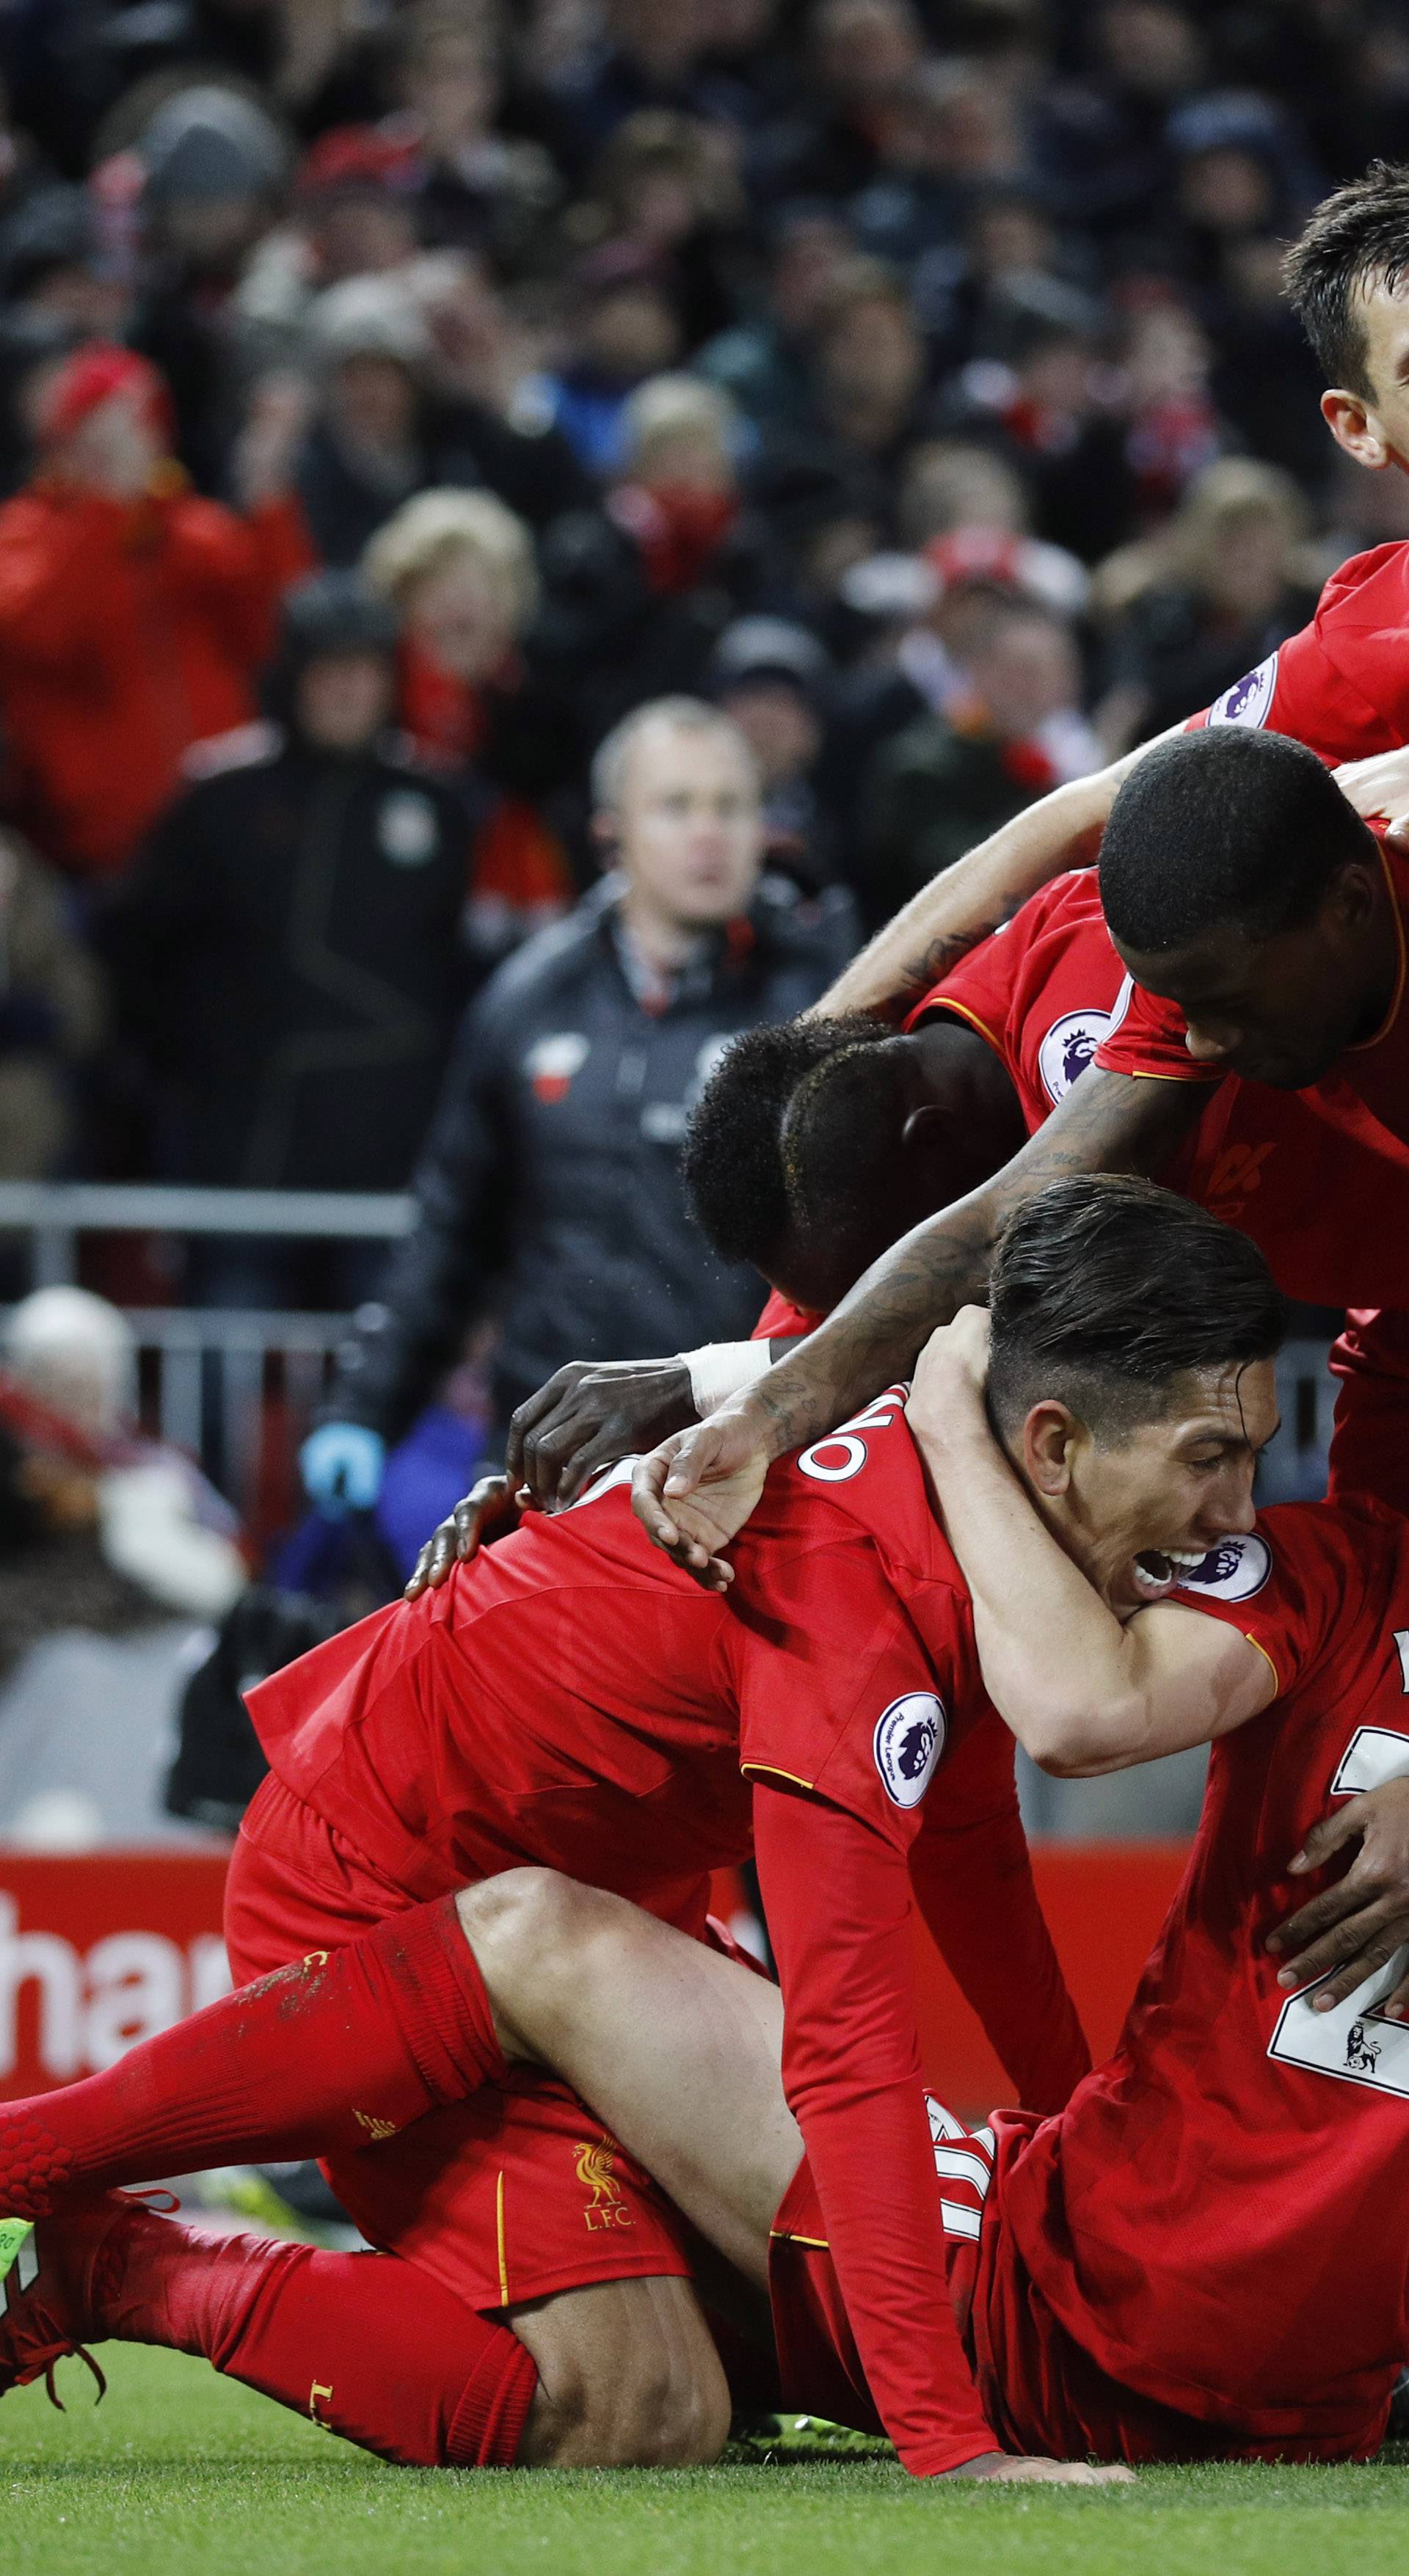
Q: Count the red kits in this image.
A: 5